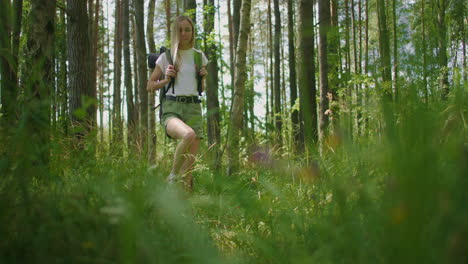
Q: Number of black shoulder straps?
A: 2